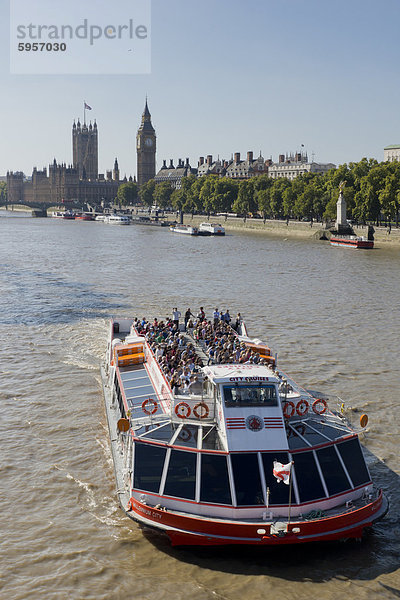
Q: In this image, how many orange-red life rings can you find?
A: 6